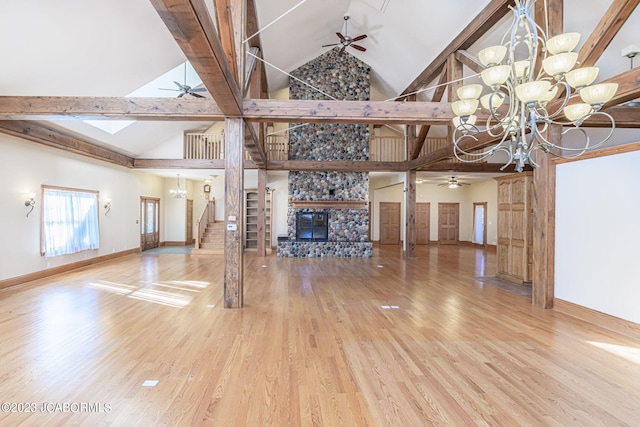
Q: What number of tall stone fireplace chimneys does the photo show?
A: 1